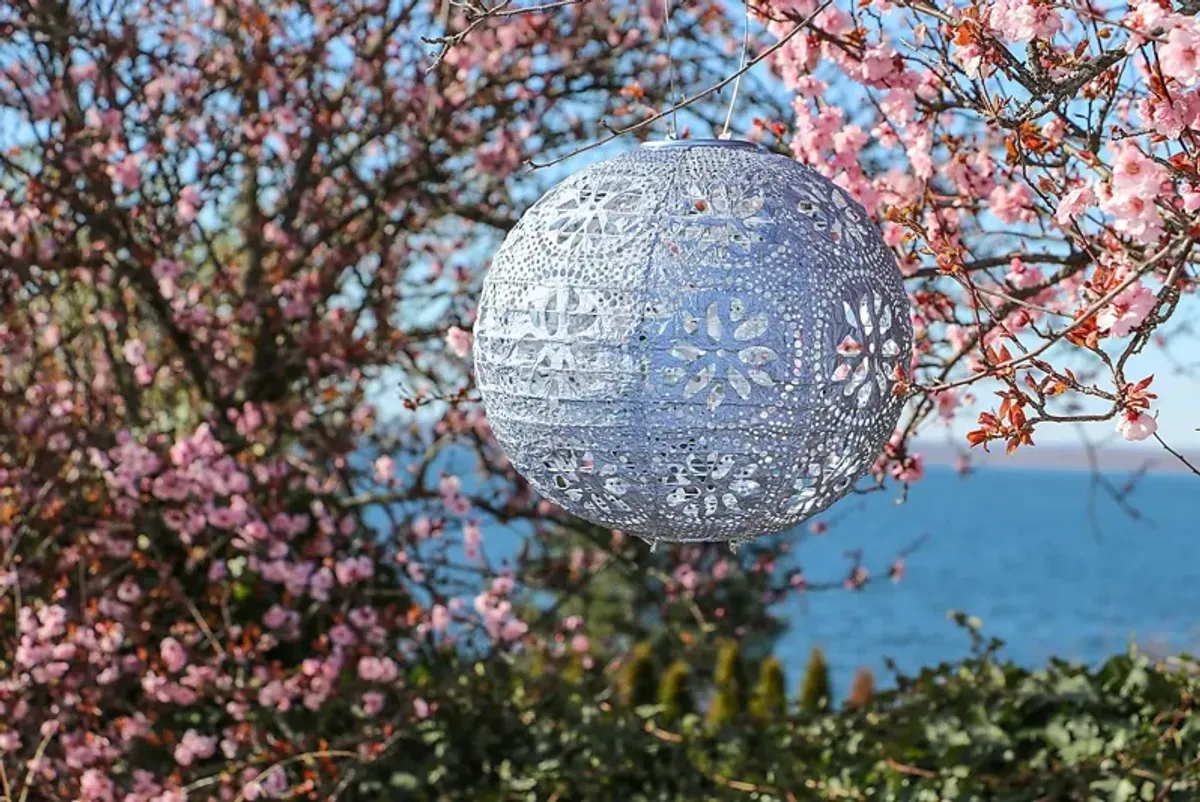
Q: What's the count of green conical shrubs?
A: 5